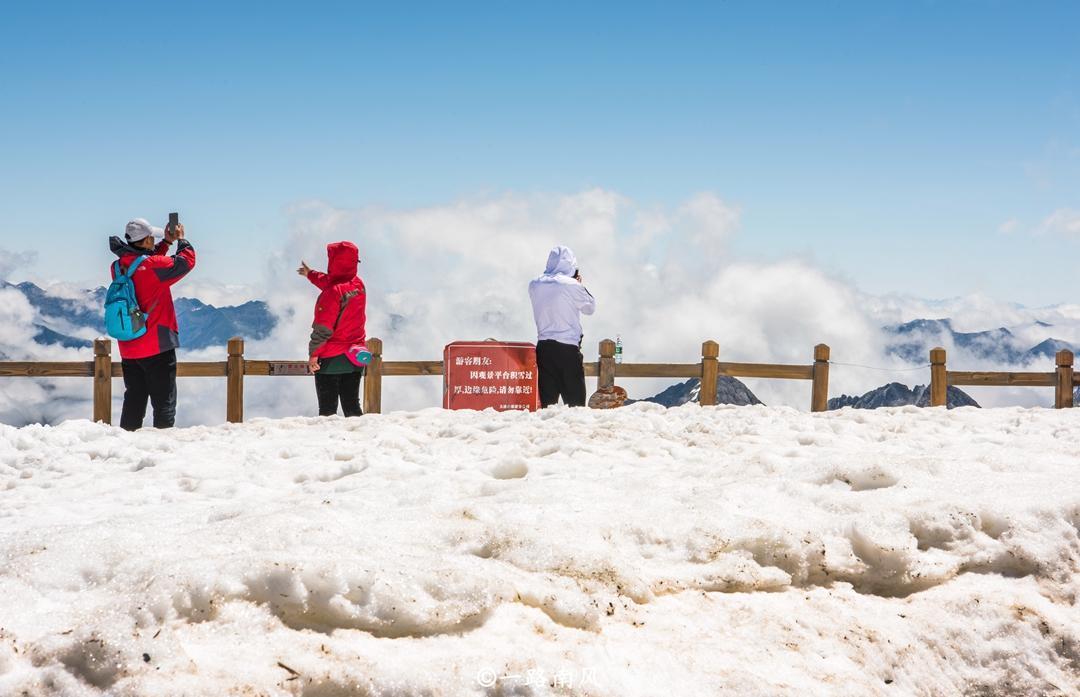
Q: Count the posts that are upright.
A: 8